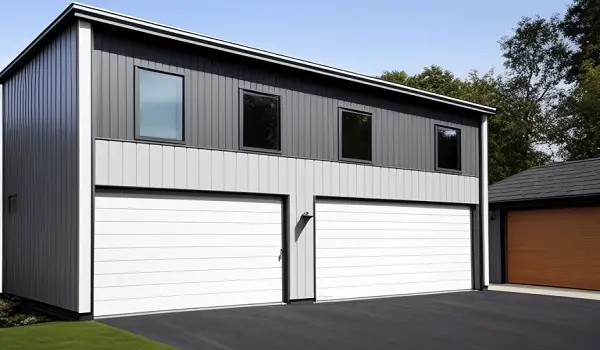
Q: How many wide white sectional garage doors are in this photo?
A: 2